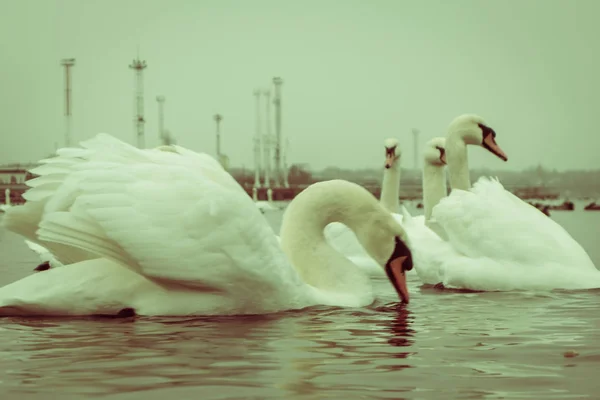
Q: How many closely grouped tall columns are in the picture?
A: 3